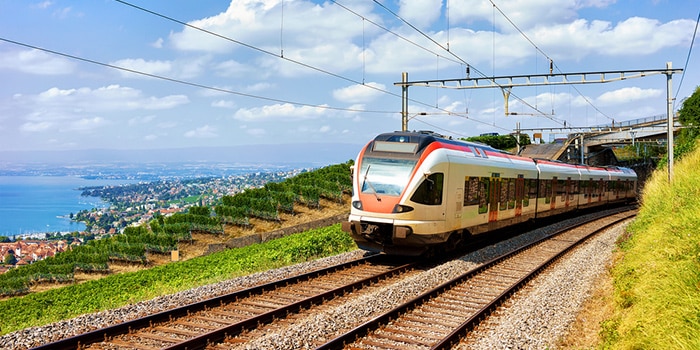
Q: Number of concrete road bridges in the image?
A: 1